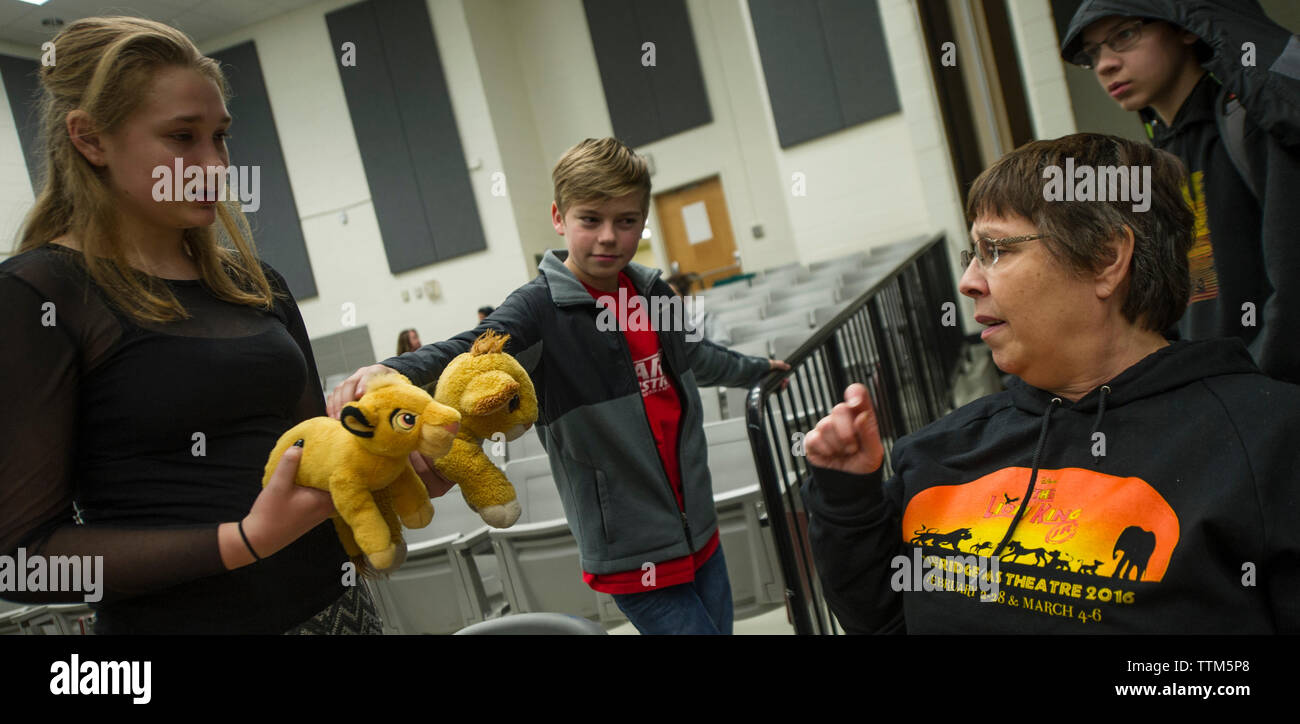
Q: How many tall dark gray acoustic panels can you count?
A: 5